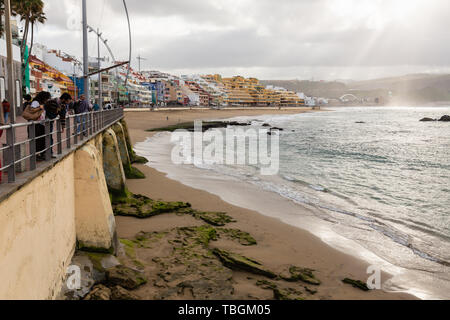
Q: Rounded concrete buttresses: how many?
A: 4